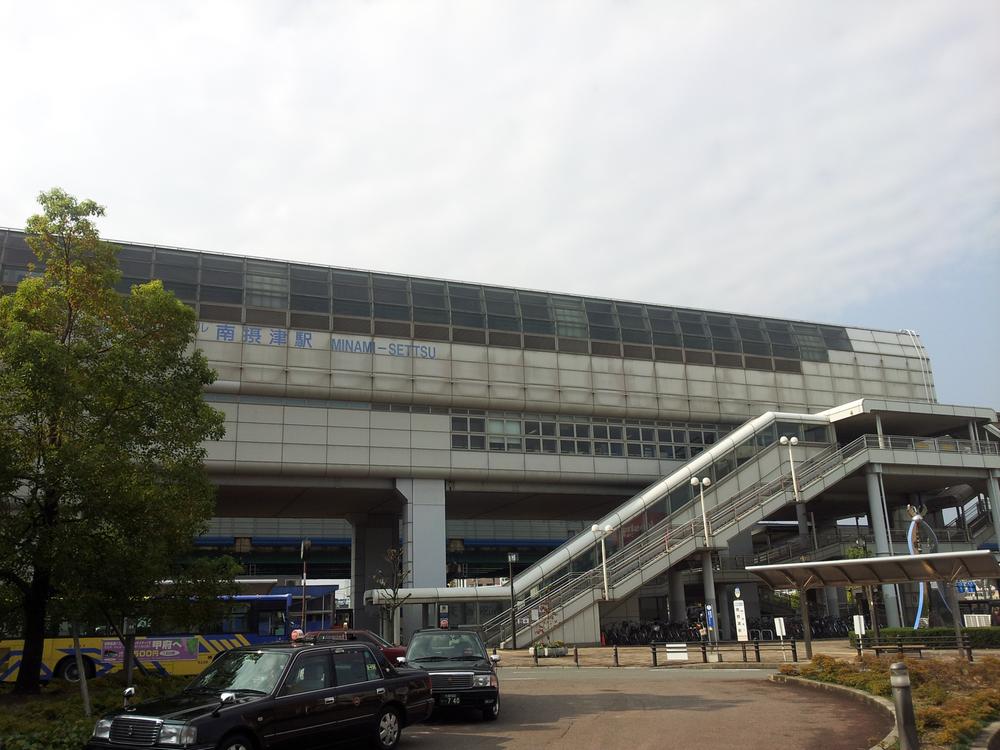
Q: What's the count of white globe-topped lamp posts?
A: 3